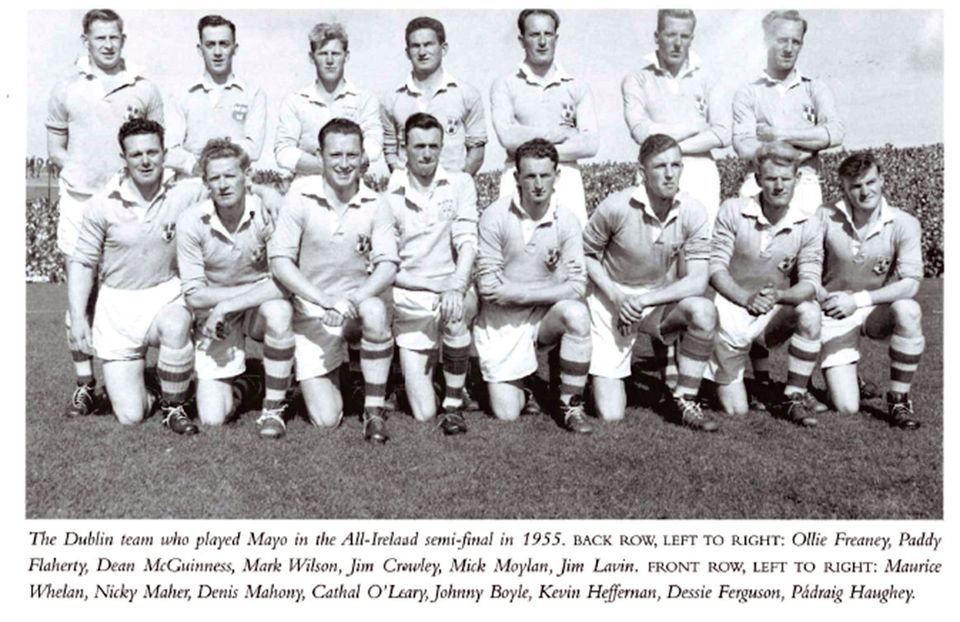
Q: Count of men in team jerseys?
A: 15